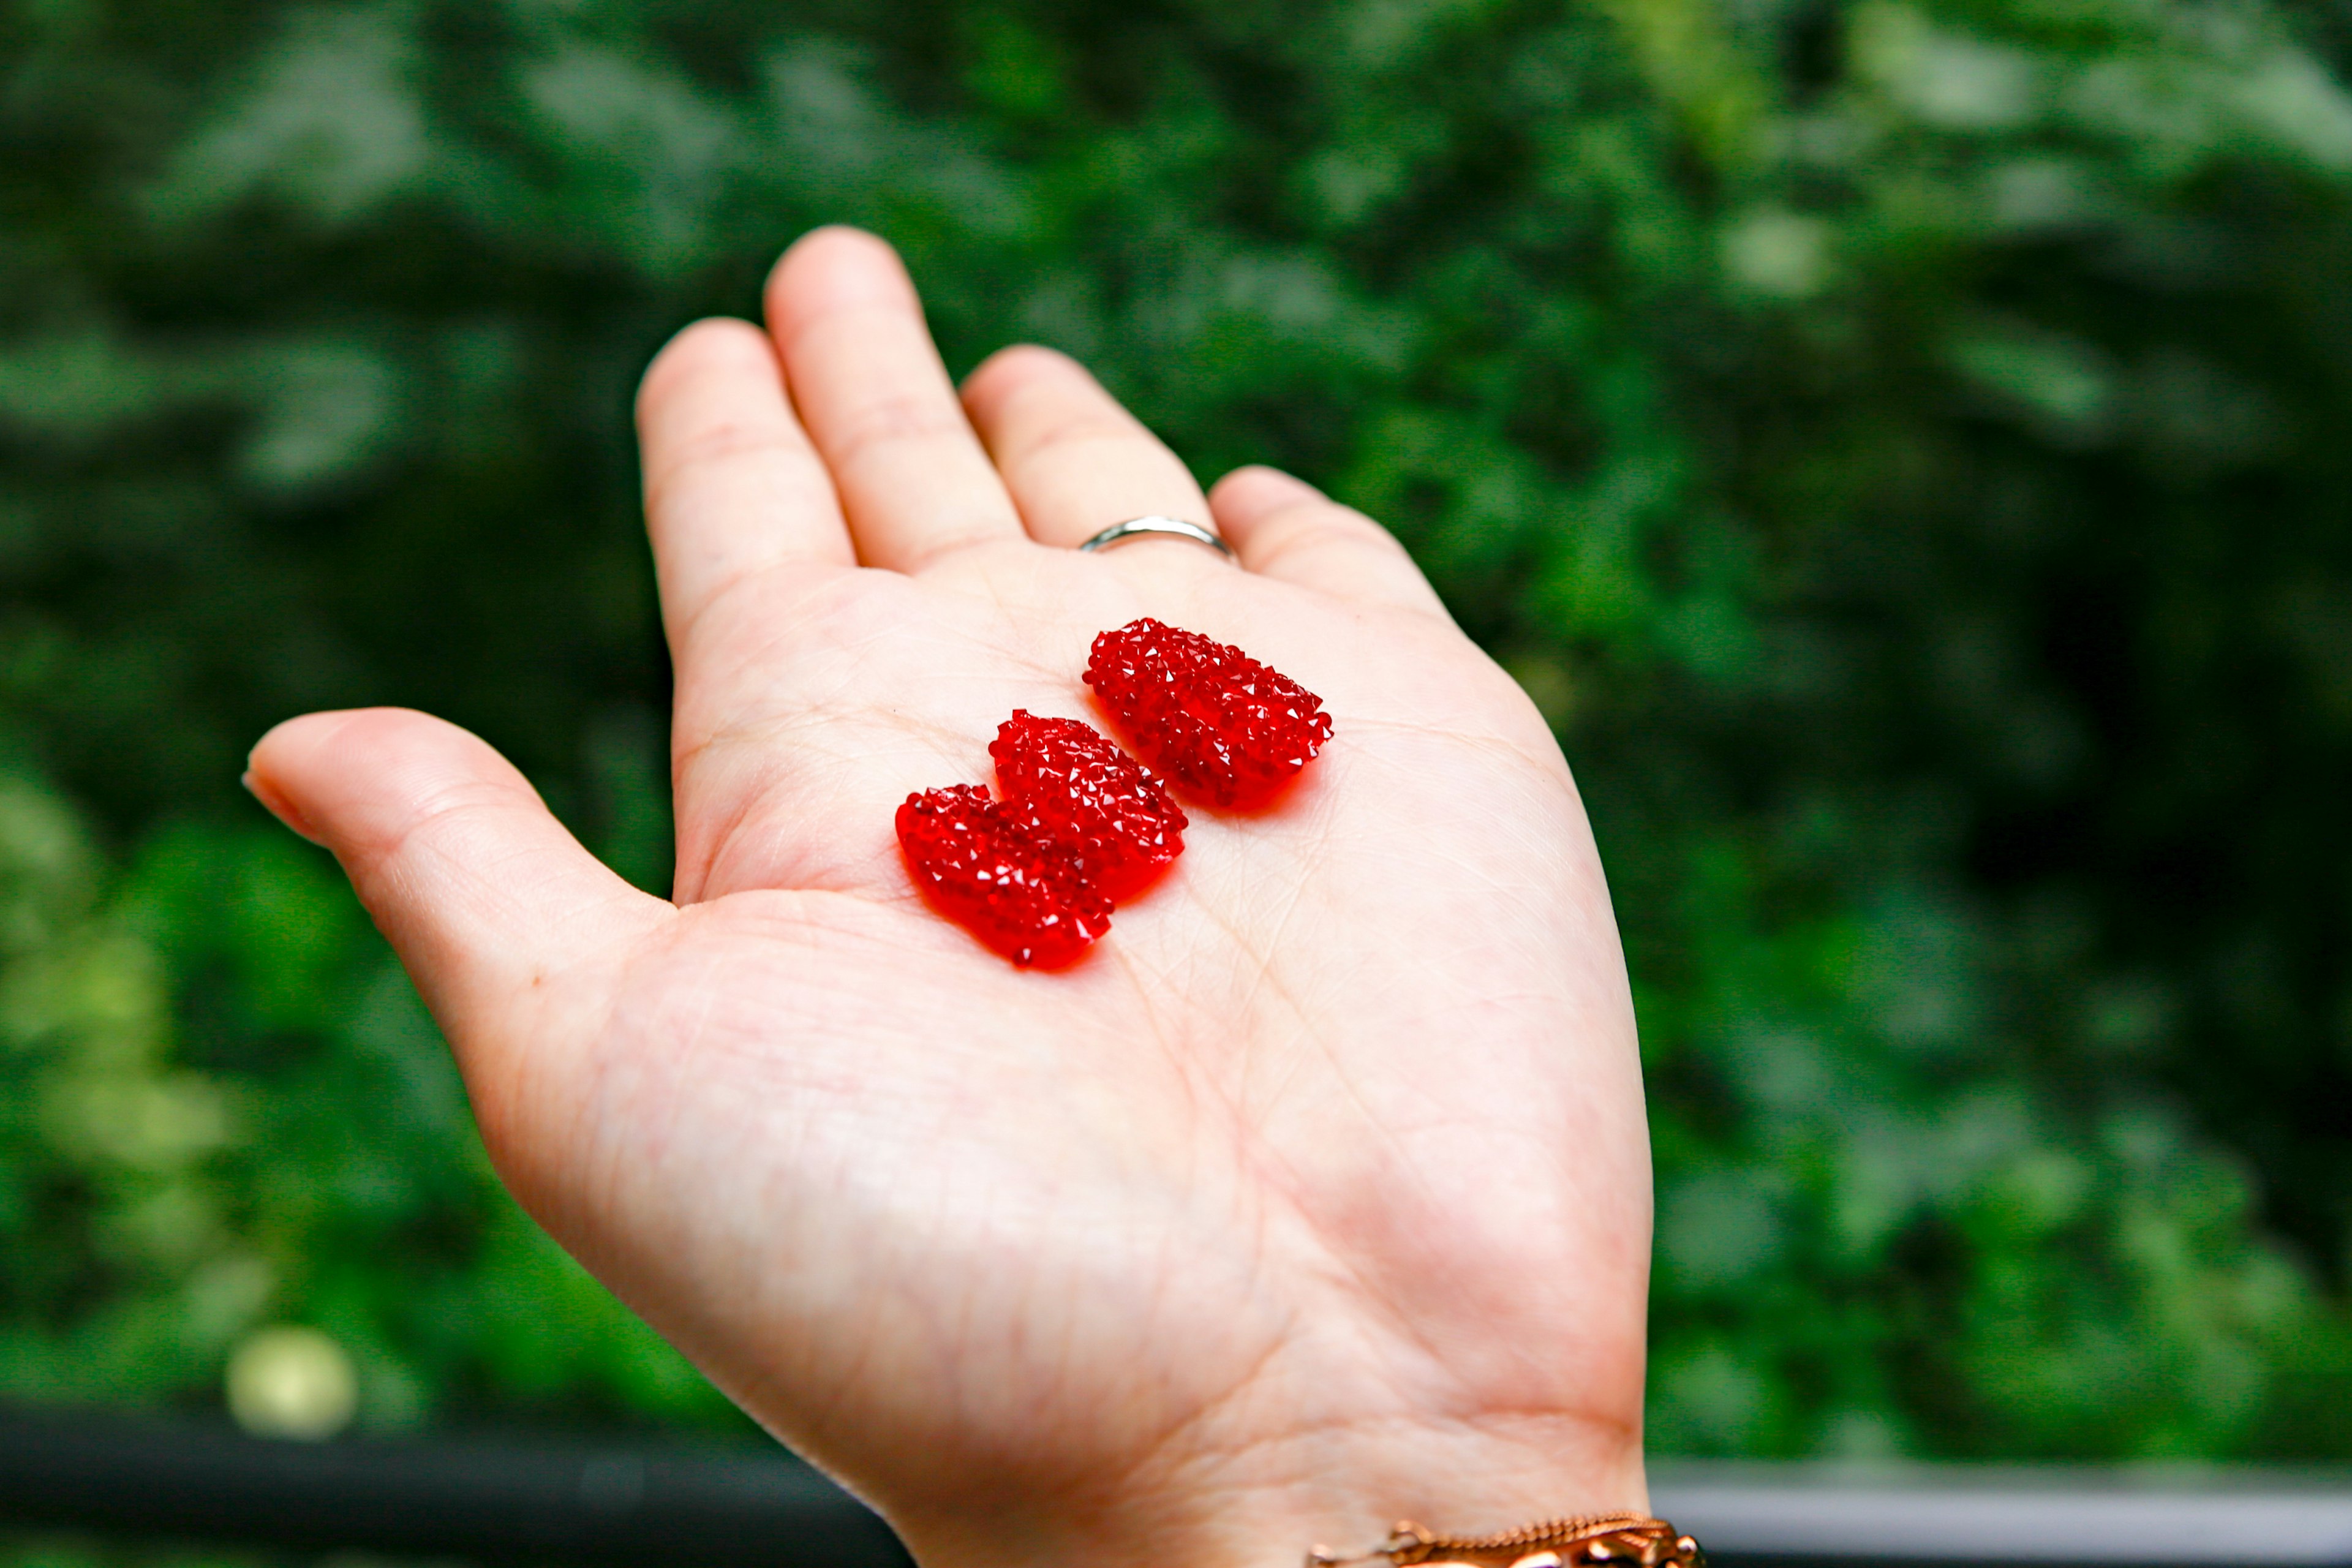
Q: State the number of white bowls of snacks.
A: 0